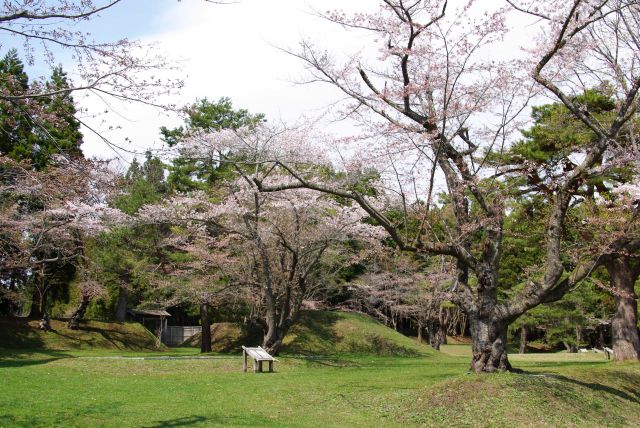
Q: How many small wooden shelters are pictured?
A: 1